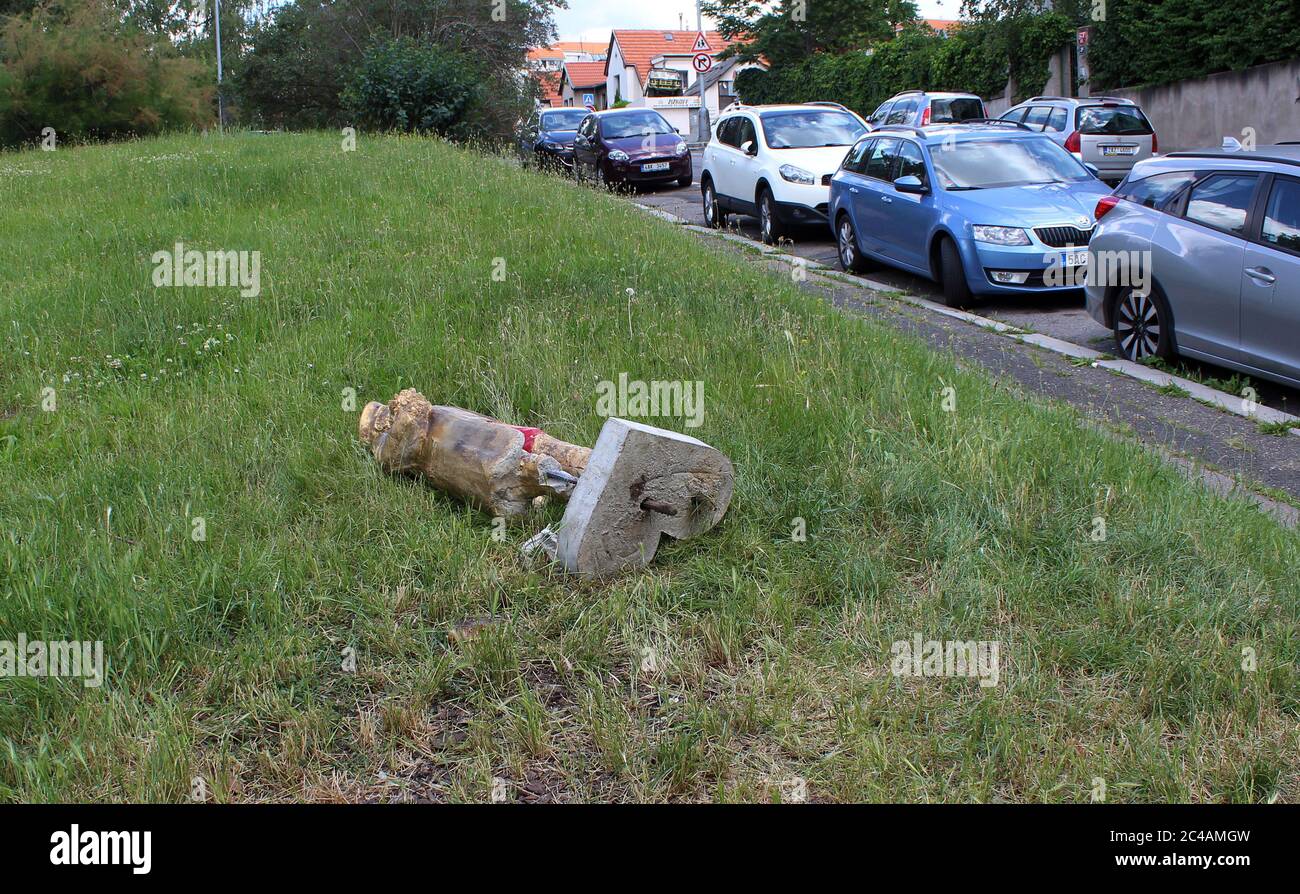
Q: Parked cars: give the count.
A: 7